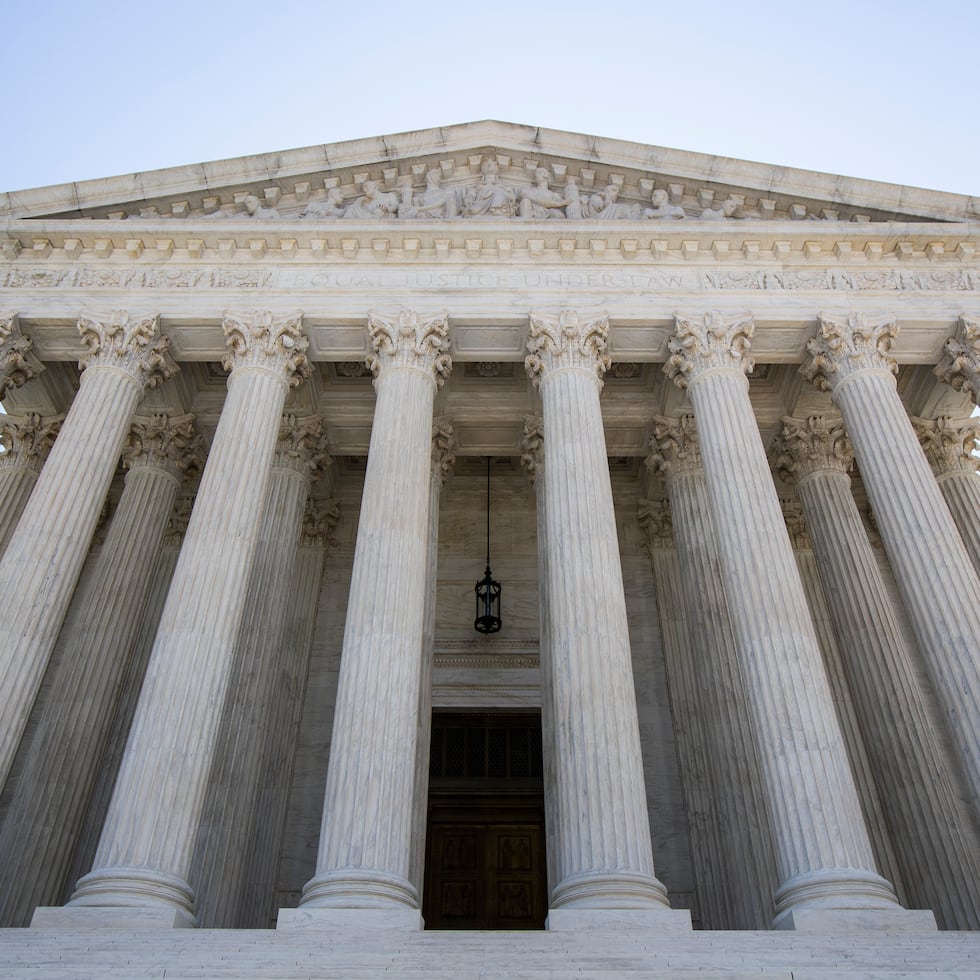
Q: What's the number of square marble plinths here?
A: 4